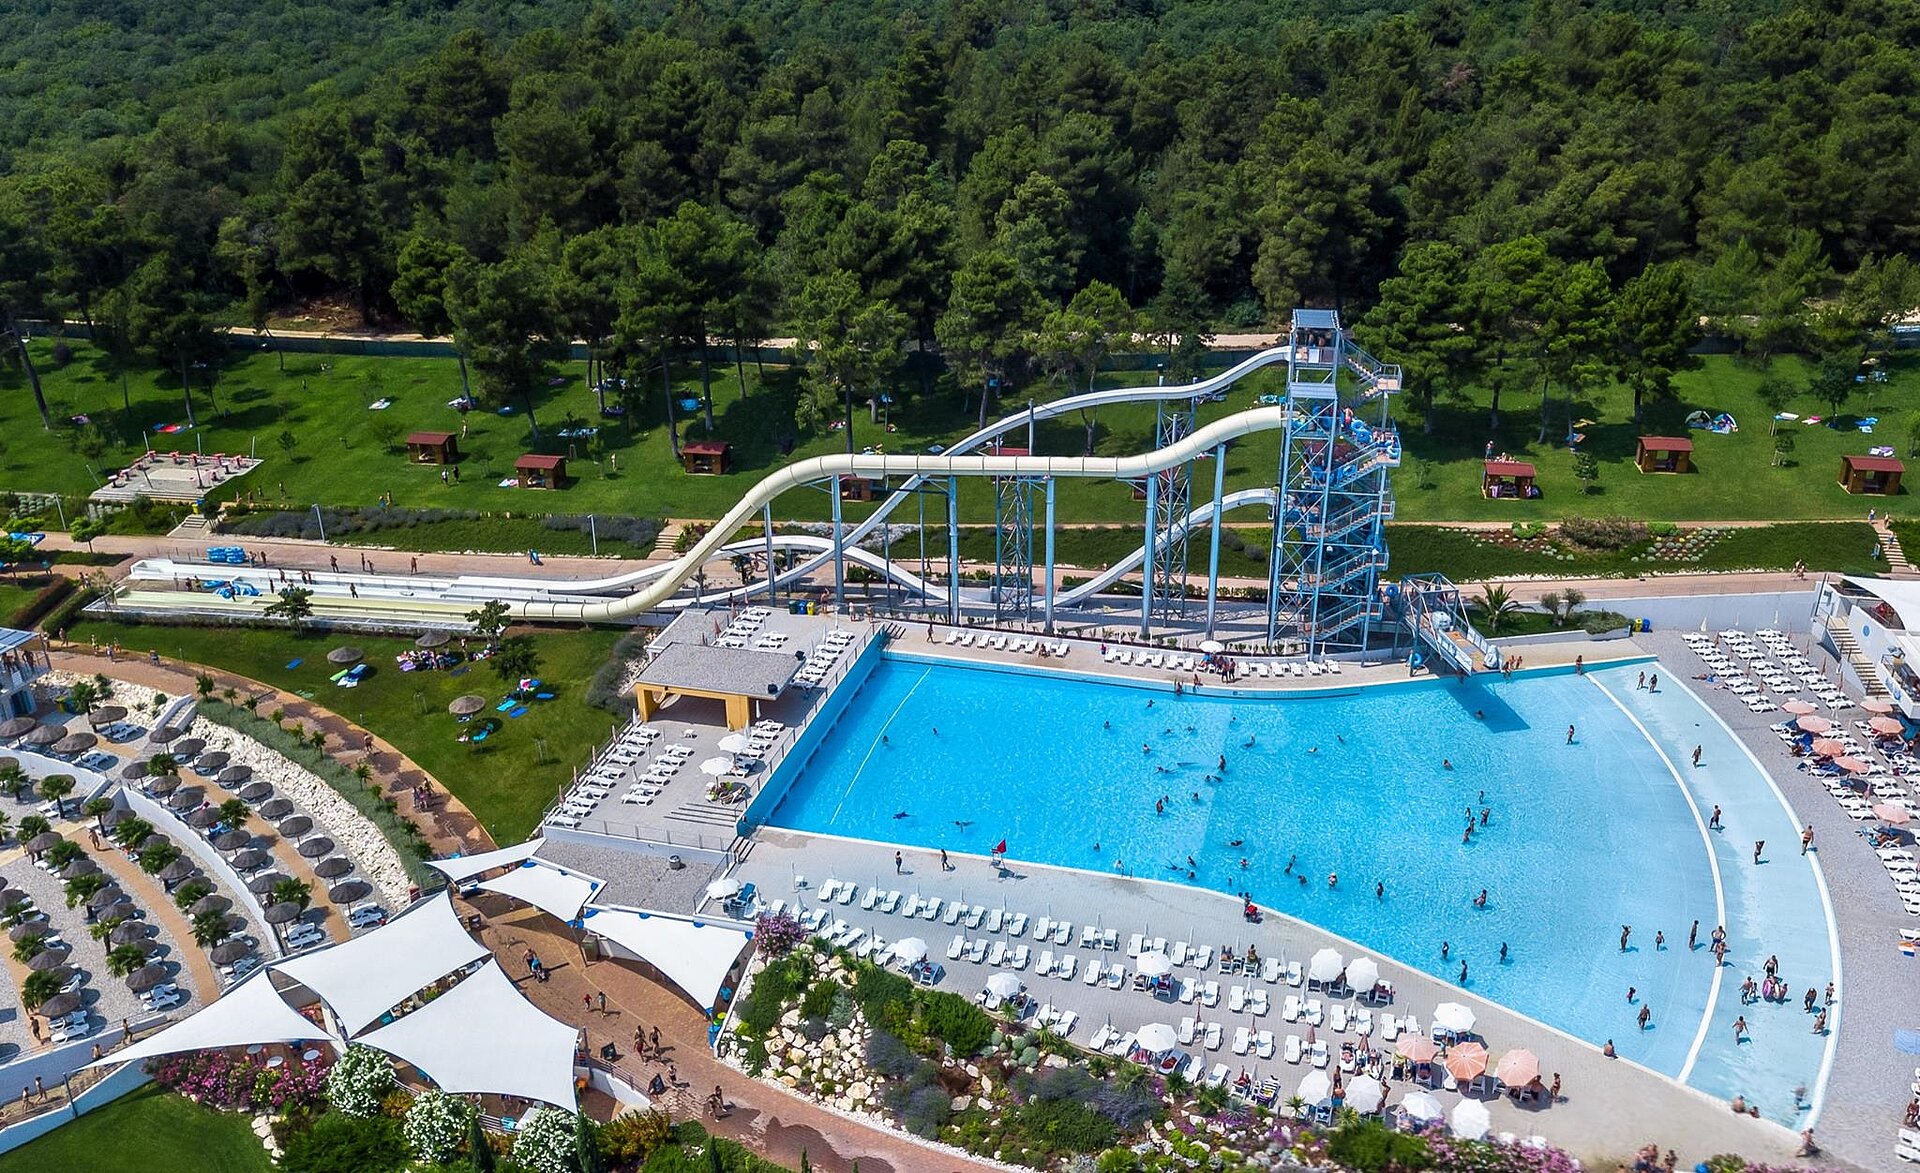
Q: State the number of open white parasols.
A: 15